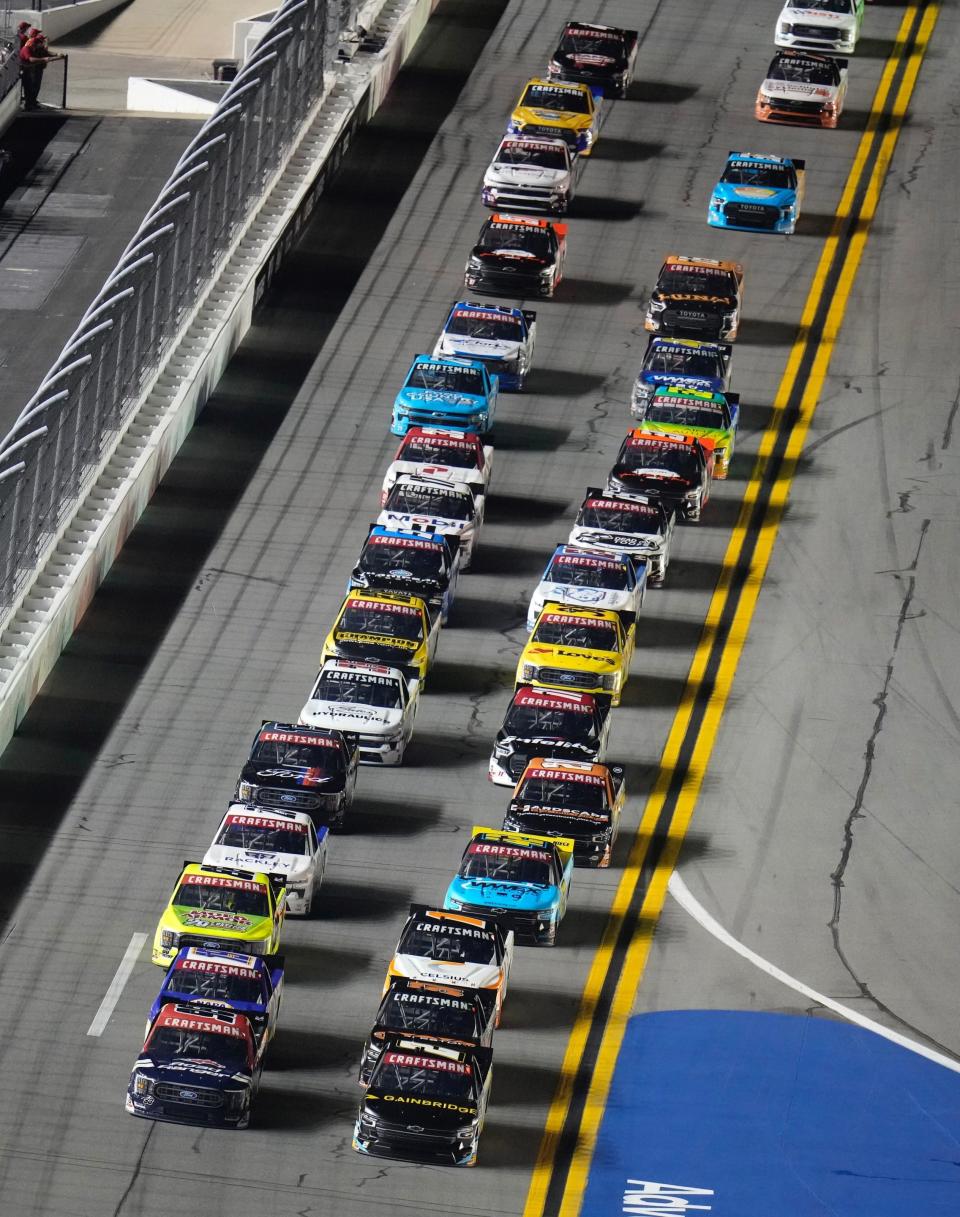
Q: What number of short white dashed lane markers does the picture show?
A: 1